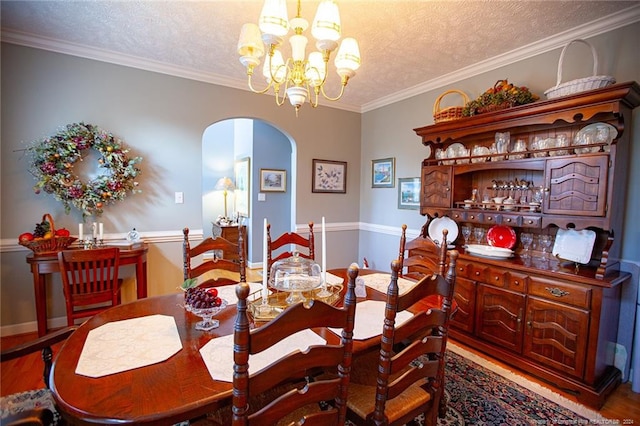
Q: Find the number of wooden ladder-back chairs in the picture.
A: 5